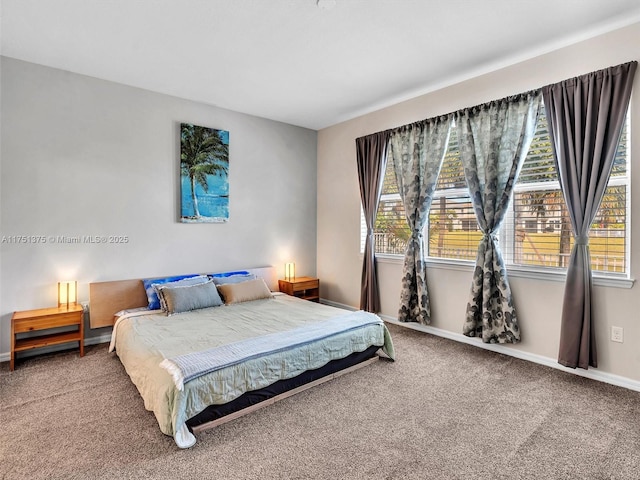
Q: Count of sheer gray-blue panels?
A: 2